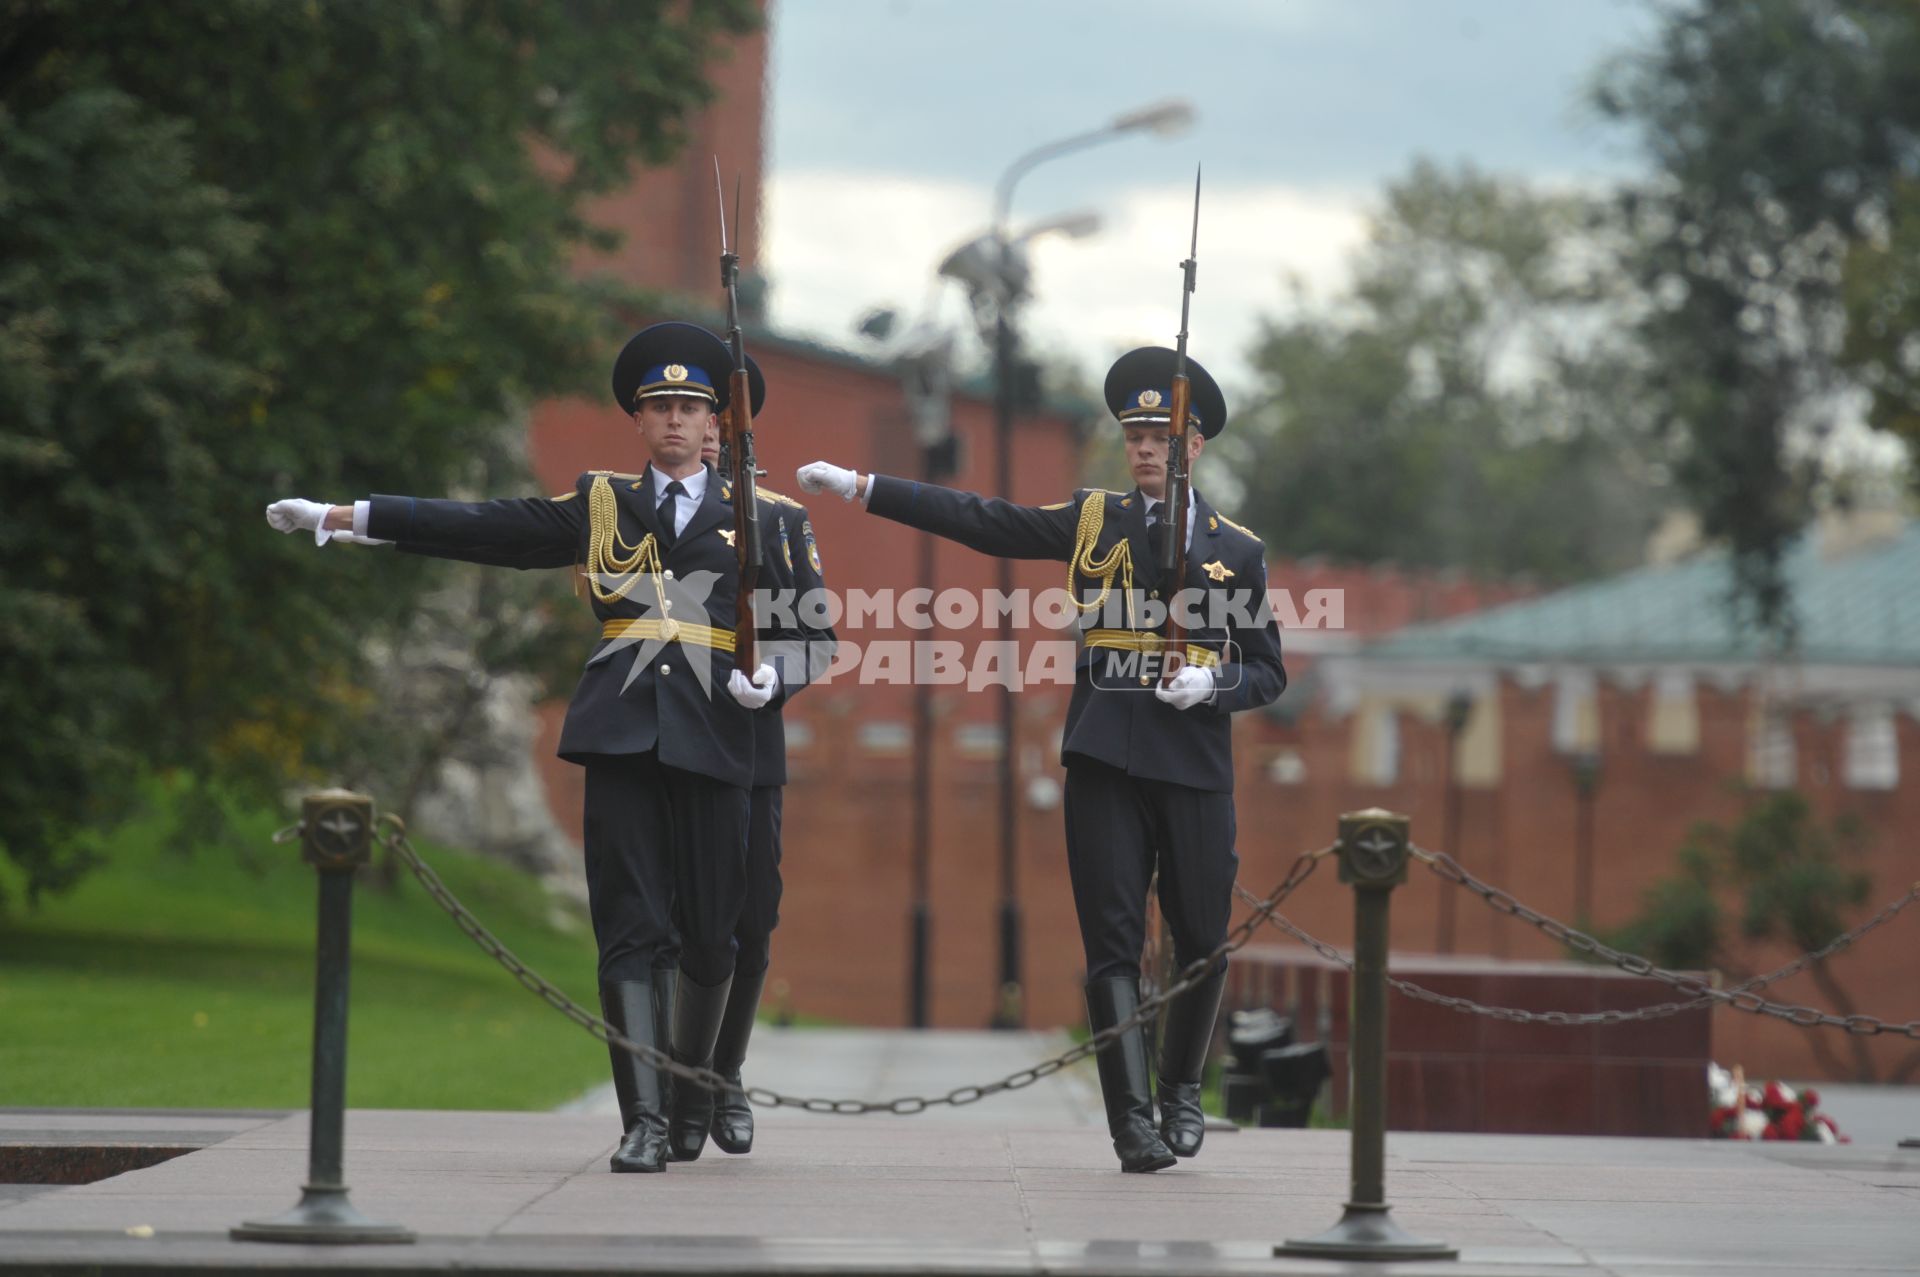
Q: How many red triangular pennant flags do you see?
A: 0